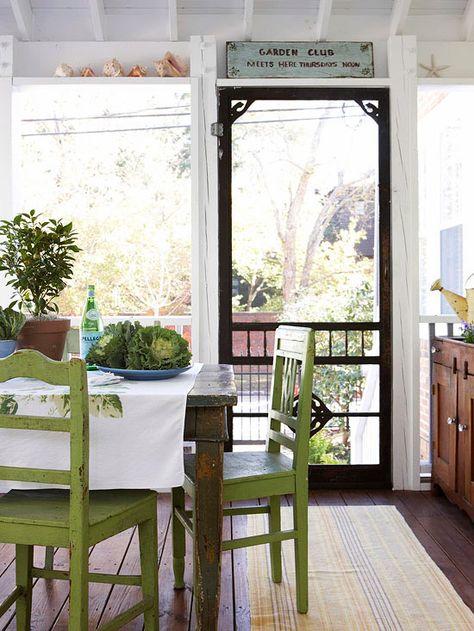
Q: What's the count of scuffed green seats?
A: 2